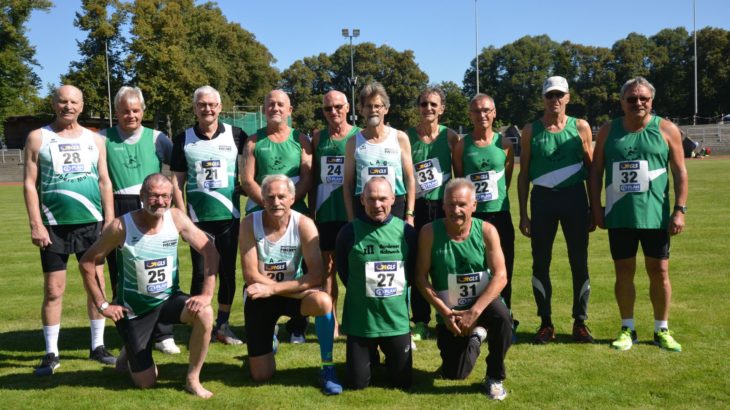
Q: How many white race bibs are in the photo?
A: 11